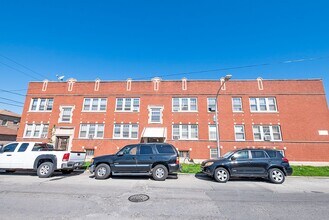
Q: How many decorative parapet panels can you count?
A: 8